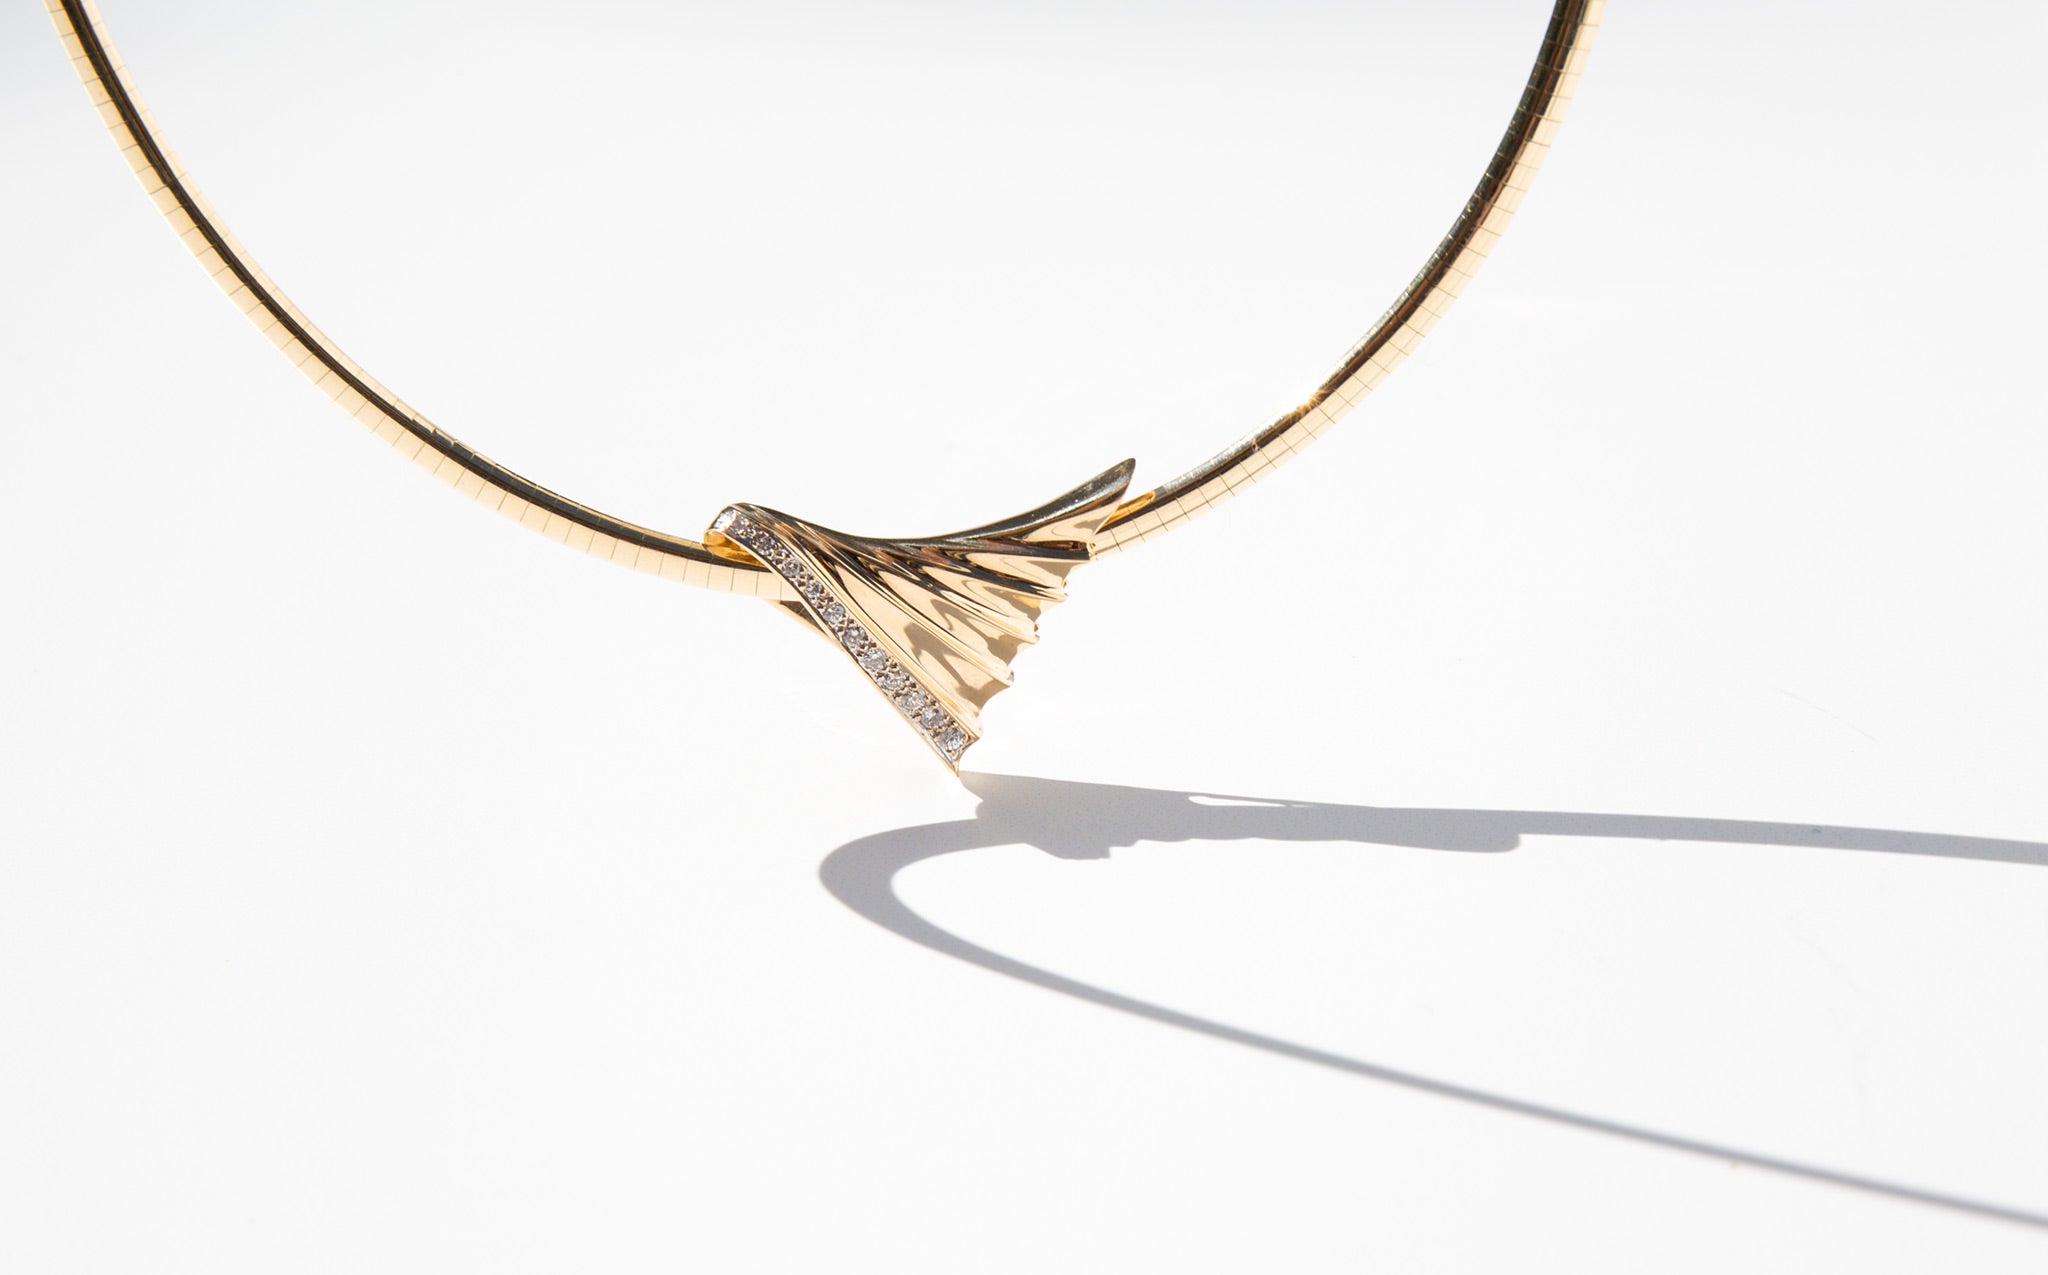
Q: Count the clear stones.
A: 12